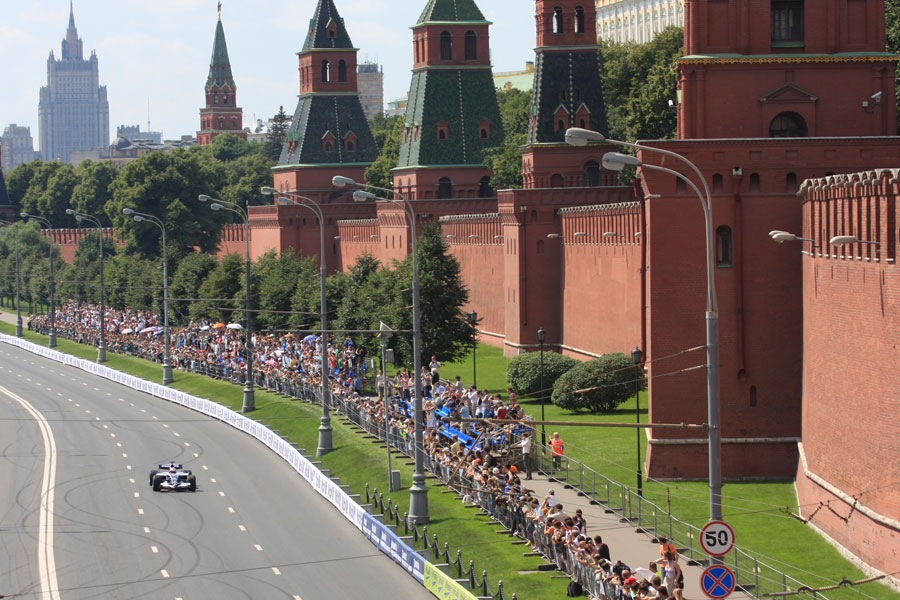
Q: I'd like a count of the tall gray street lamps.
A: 8